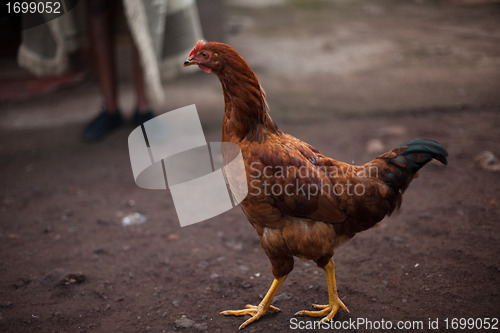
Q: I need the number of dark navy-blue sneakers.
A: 2